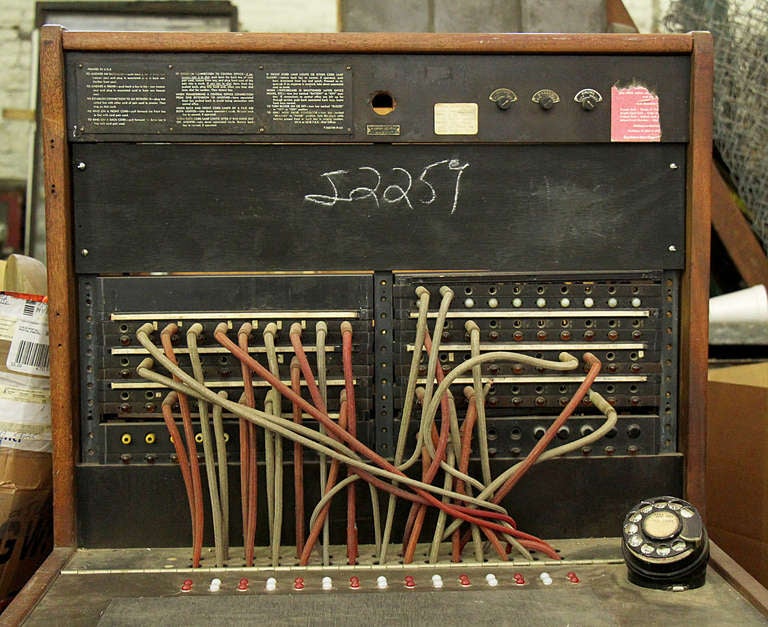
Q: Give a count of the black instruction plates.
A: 3